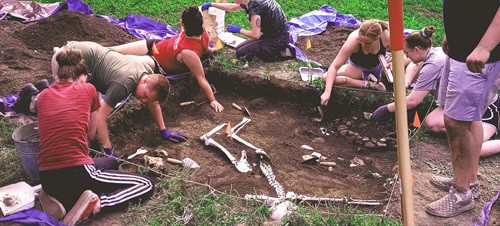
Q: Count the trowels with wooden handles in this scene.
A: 4